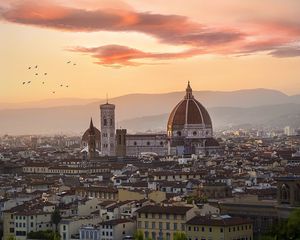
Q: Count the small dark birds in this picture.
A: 12